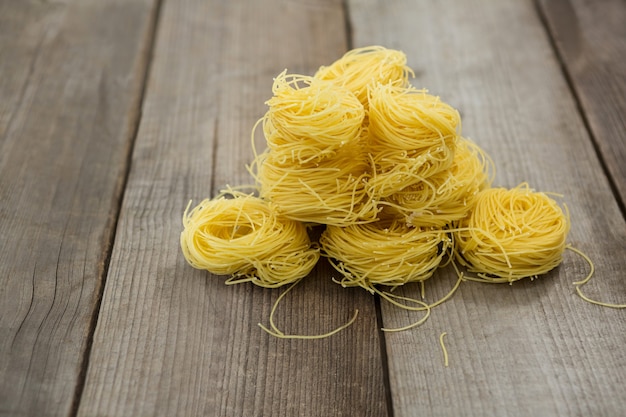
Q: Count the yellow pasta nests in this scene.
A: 8